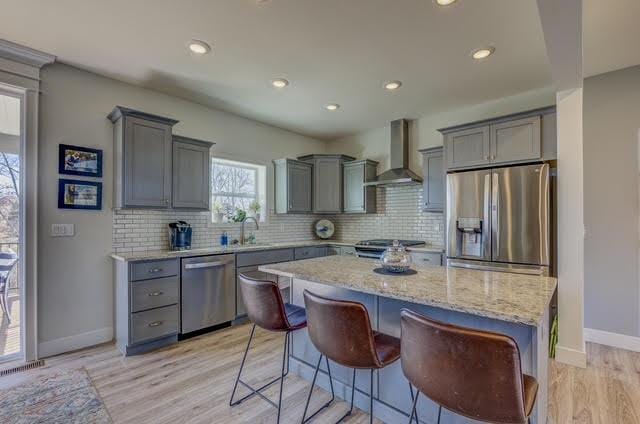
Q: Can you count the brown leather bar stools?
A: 3